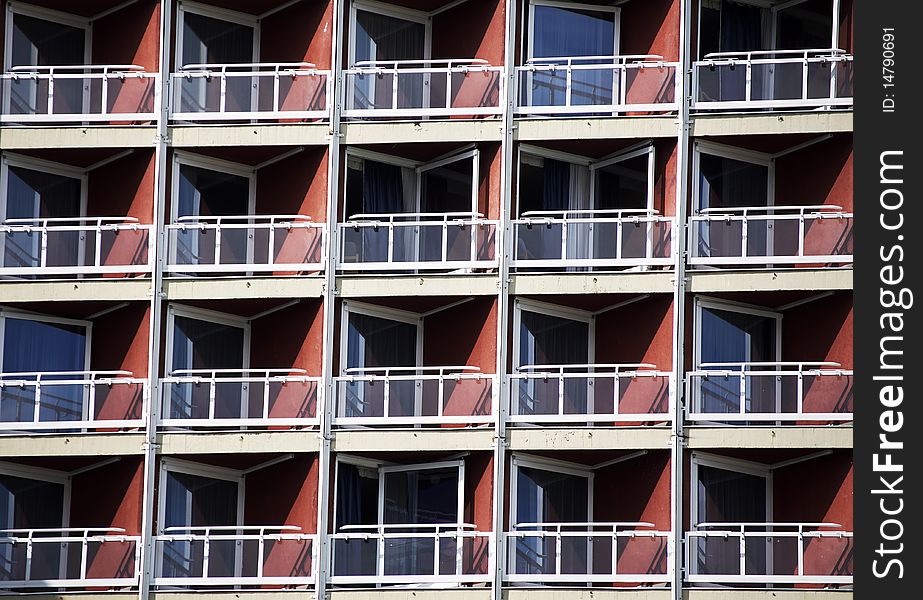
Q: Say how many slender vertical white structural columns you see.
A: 4